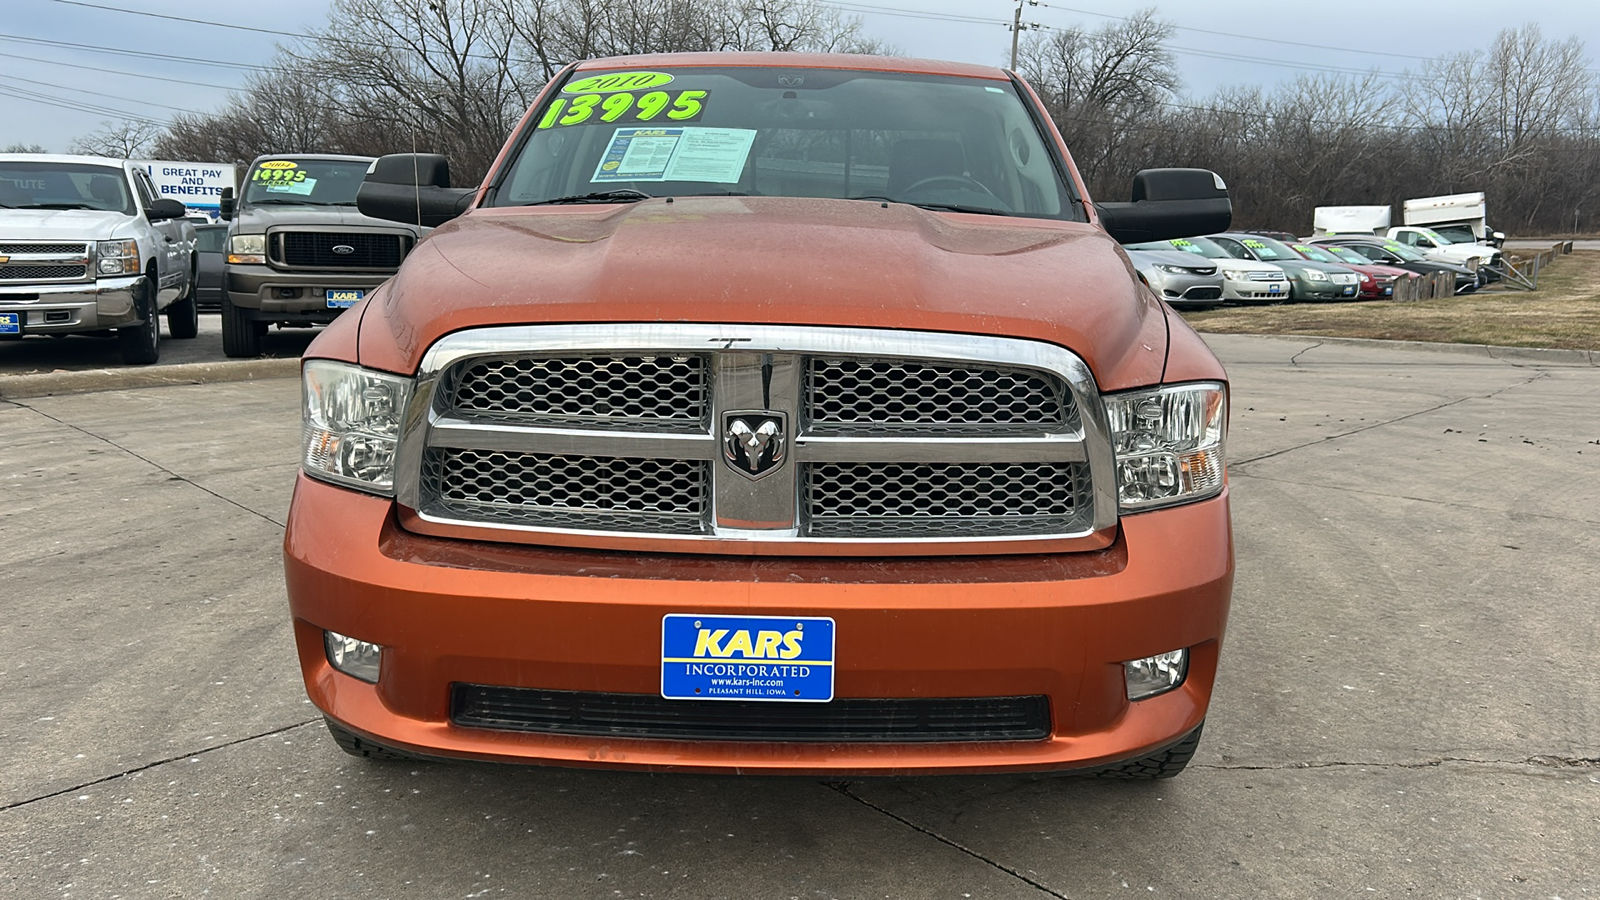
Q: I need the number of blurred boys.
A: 0